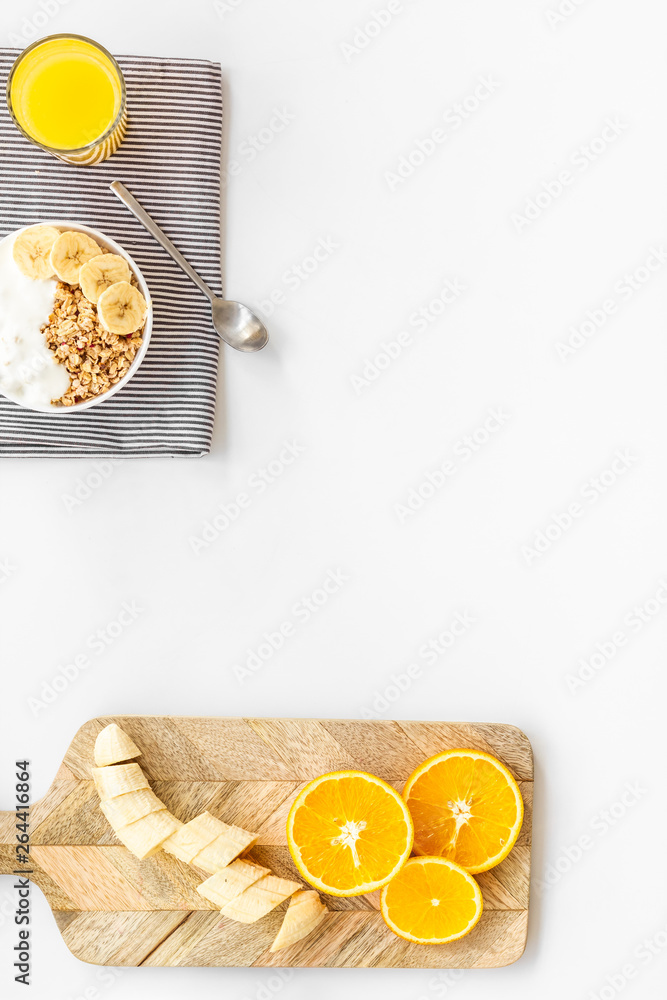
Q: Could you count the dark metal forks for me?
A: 0